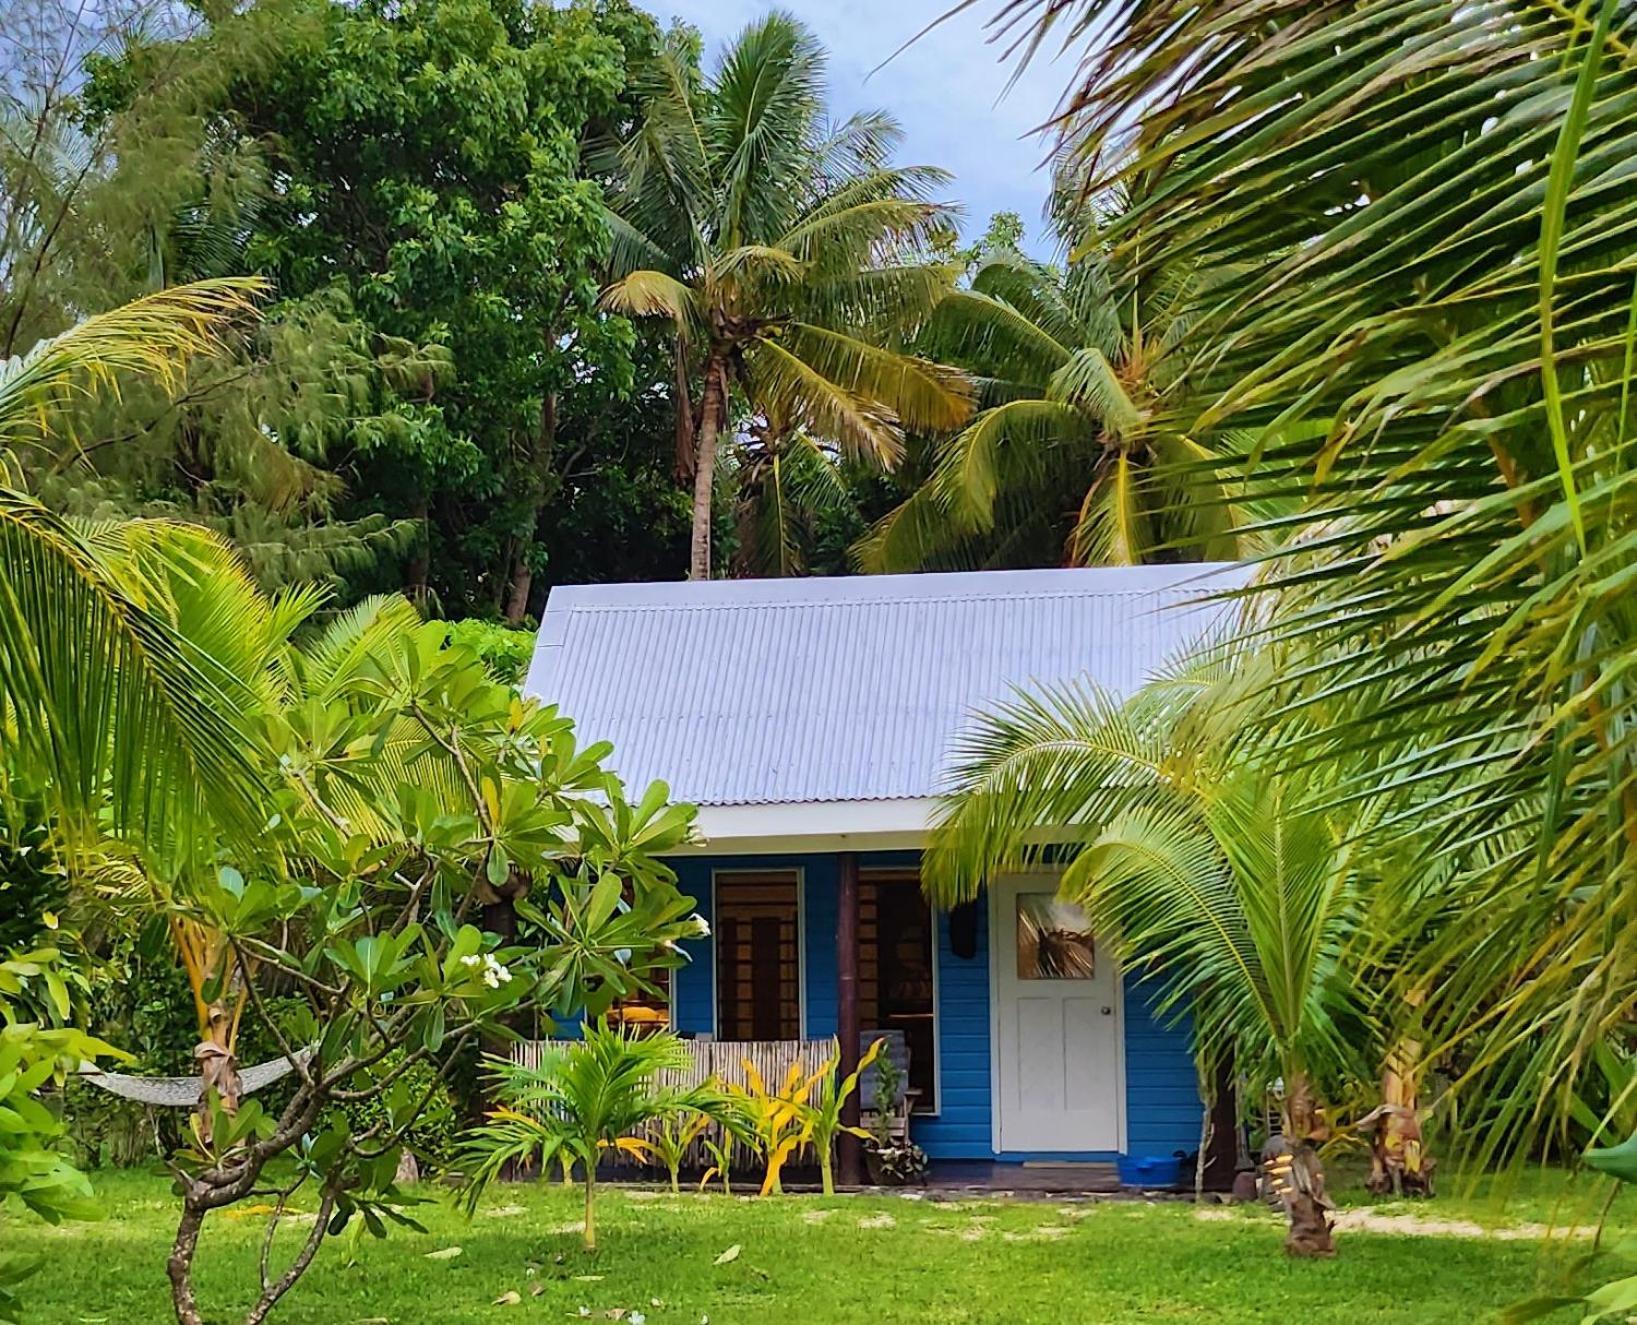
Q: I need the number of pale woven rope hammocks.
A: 1